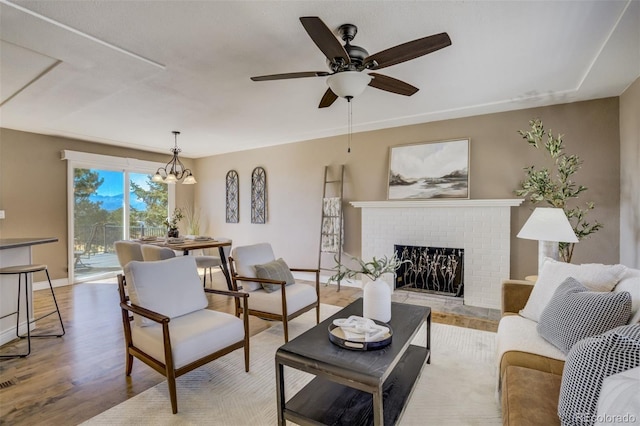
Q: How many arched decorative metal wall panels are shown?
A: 2